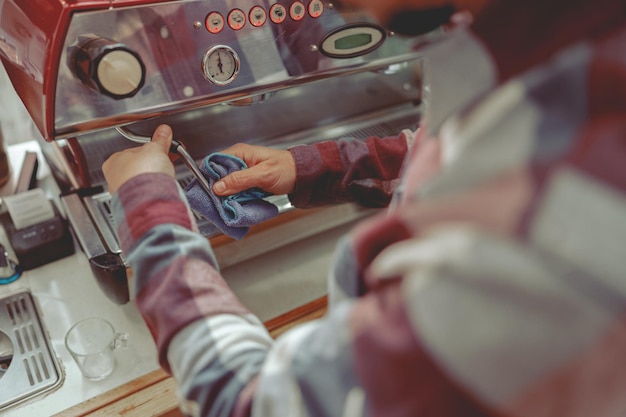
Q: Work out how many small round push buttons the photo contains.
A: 6